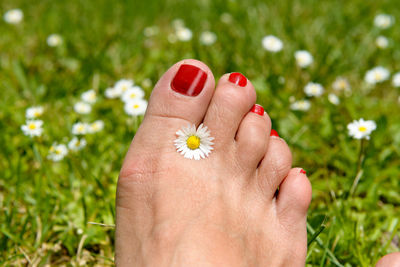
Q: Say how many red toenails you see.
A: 5